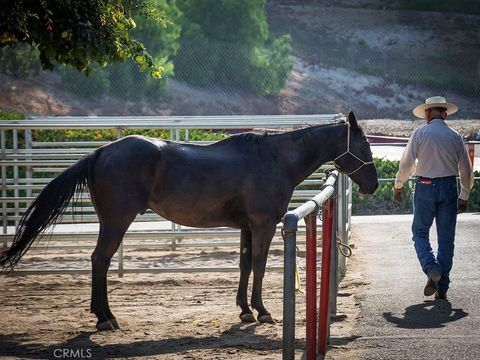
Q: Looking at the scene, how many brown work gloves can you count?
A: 2